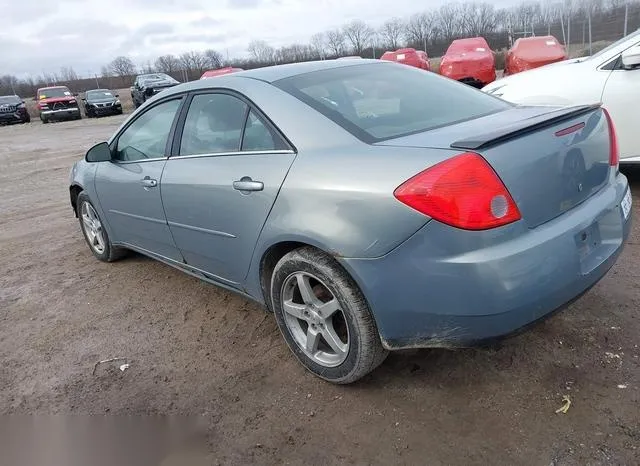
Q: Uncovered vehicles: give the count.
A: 6